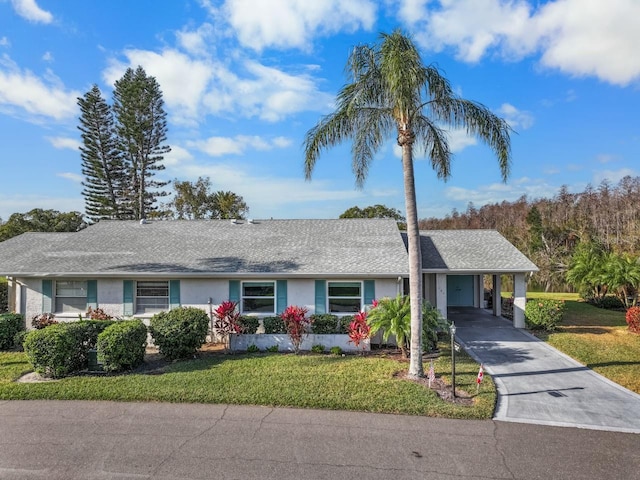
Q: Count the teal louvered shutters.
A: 8